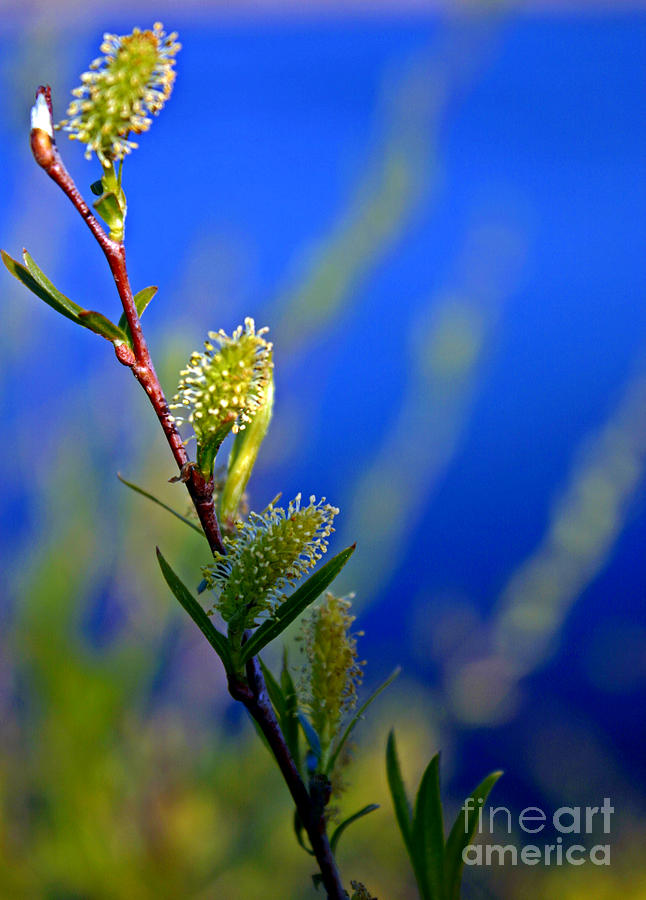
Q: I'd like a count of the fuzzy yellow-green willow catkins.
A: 4